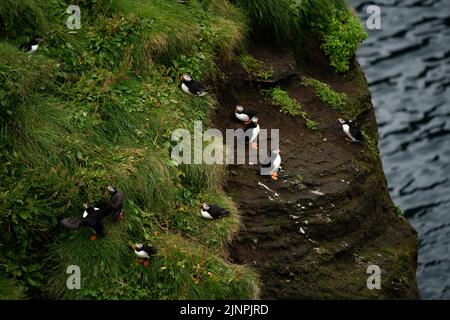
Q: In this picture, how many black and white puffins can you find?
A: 10